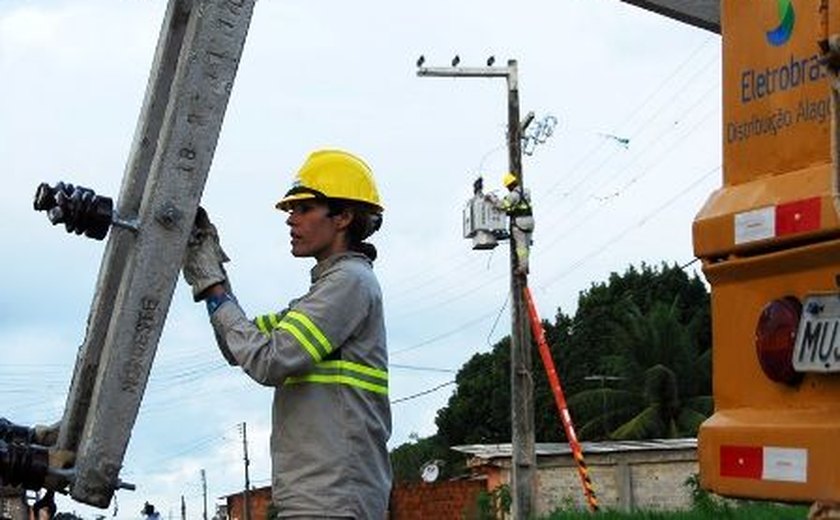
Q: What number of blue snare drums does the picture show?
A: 0